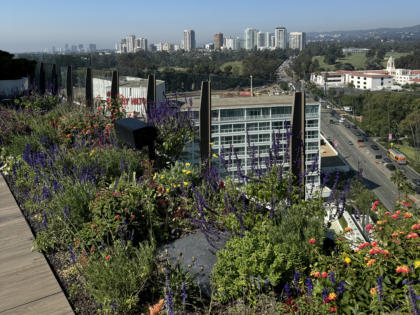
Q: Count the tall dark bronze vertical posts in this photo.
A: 8